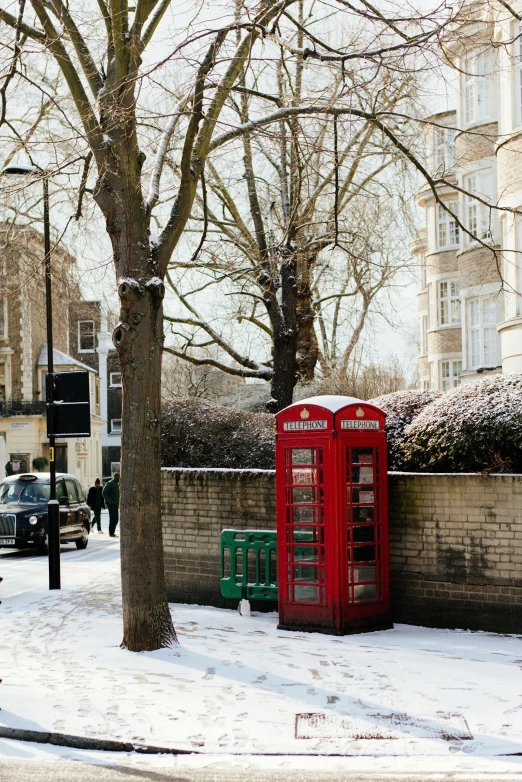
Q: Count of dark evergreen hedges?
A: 2